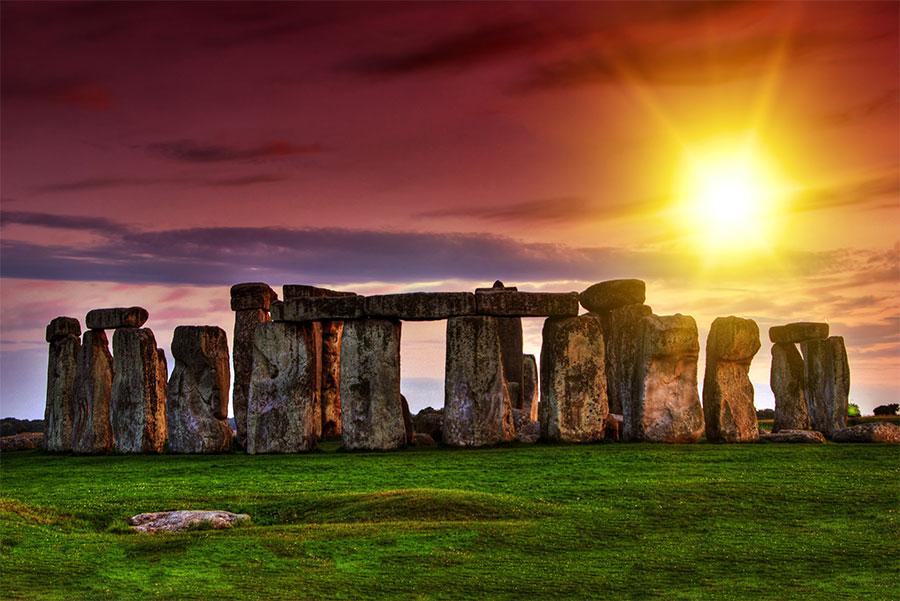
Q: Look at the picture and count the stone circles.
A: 1